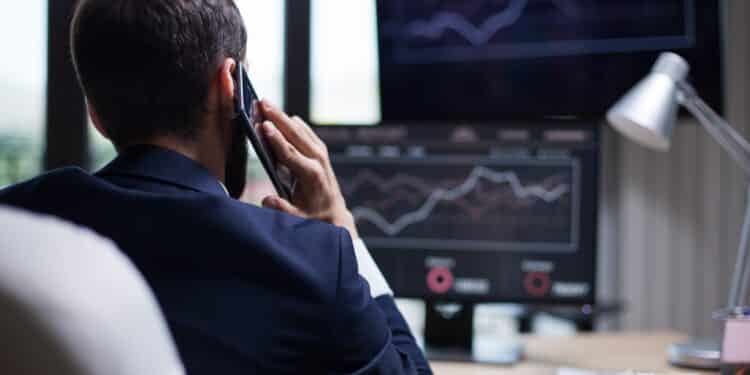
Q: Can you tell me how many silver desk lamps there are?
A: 1